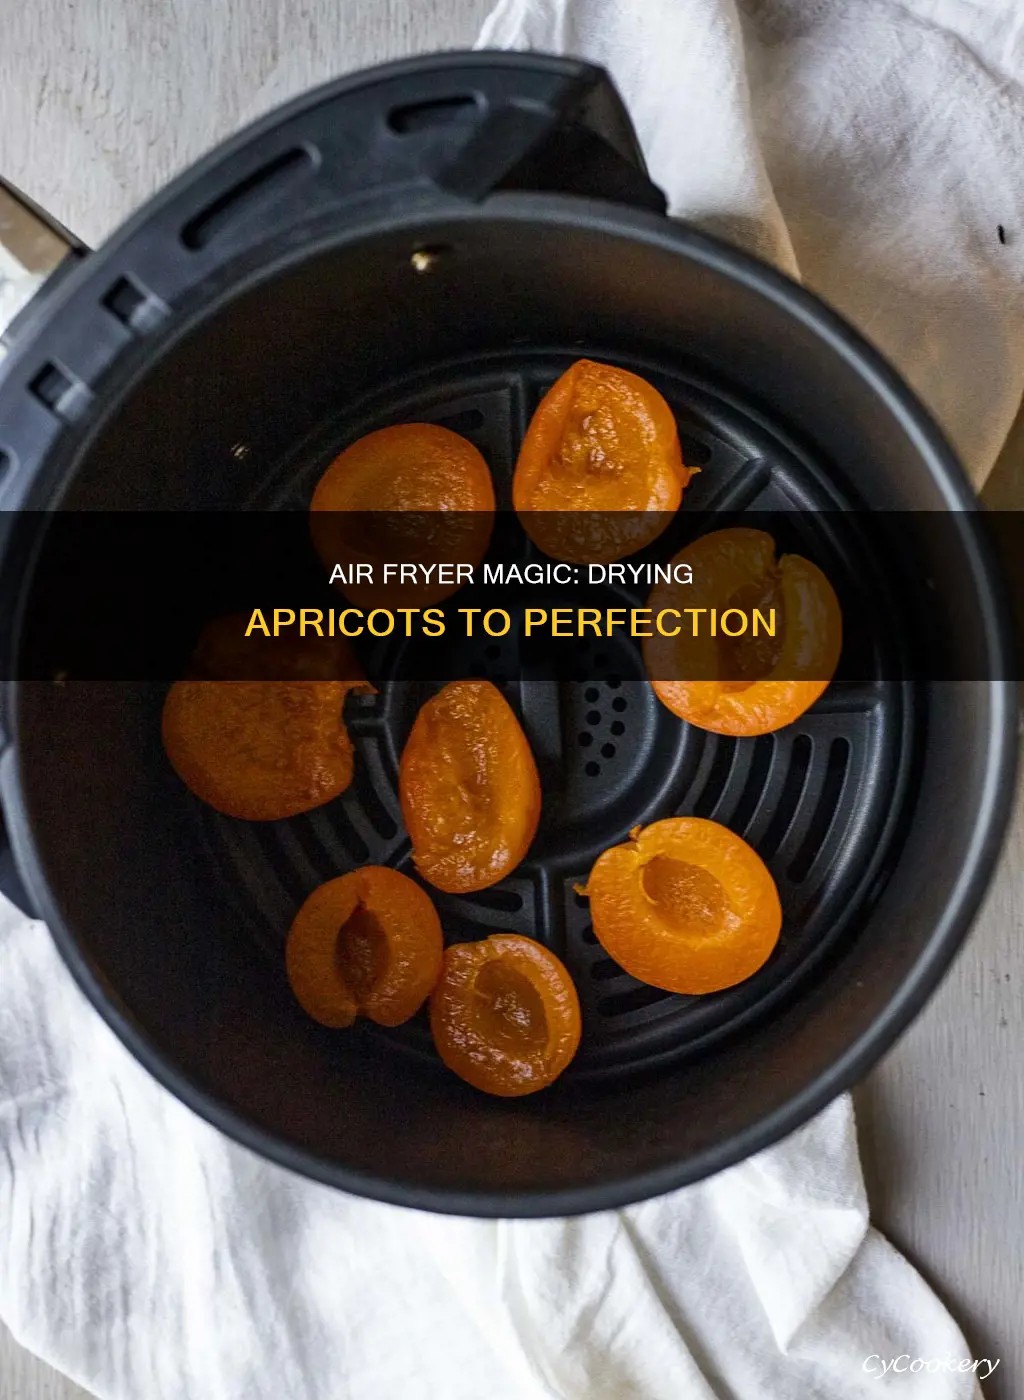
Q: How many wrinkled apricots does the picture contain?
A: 8